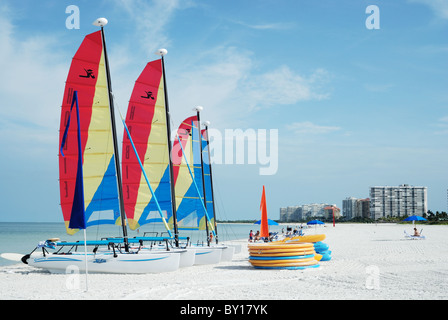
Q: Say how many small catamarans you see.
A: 4